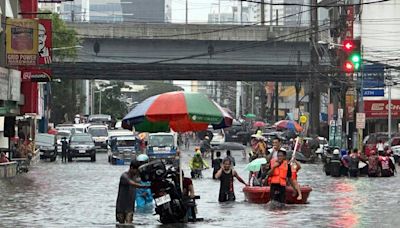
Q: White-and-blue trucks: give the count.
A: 2